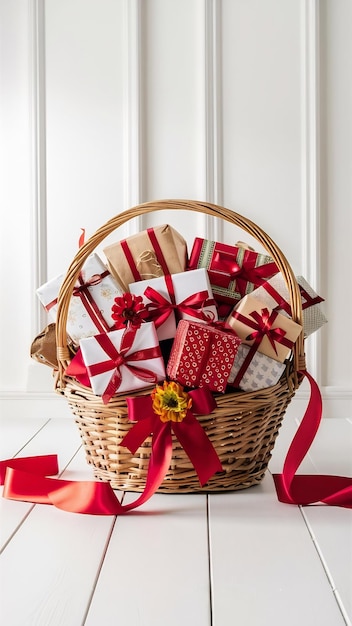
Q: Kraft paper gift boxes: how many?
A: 2